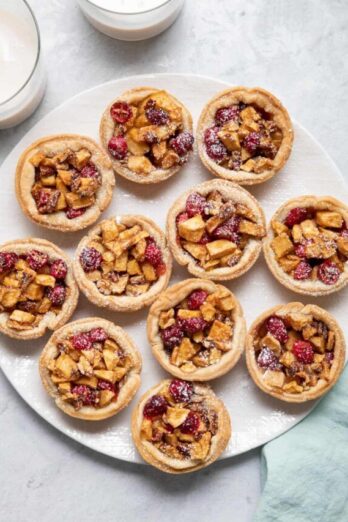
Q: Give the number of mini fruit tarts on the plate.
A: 11